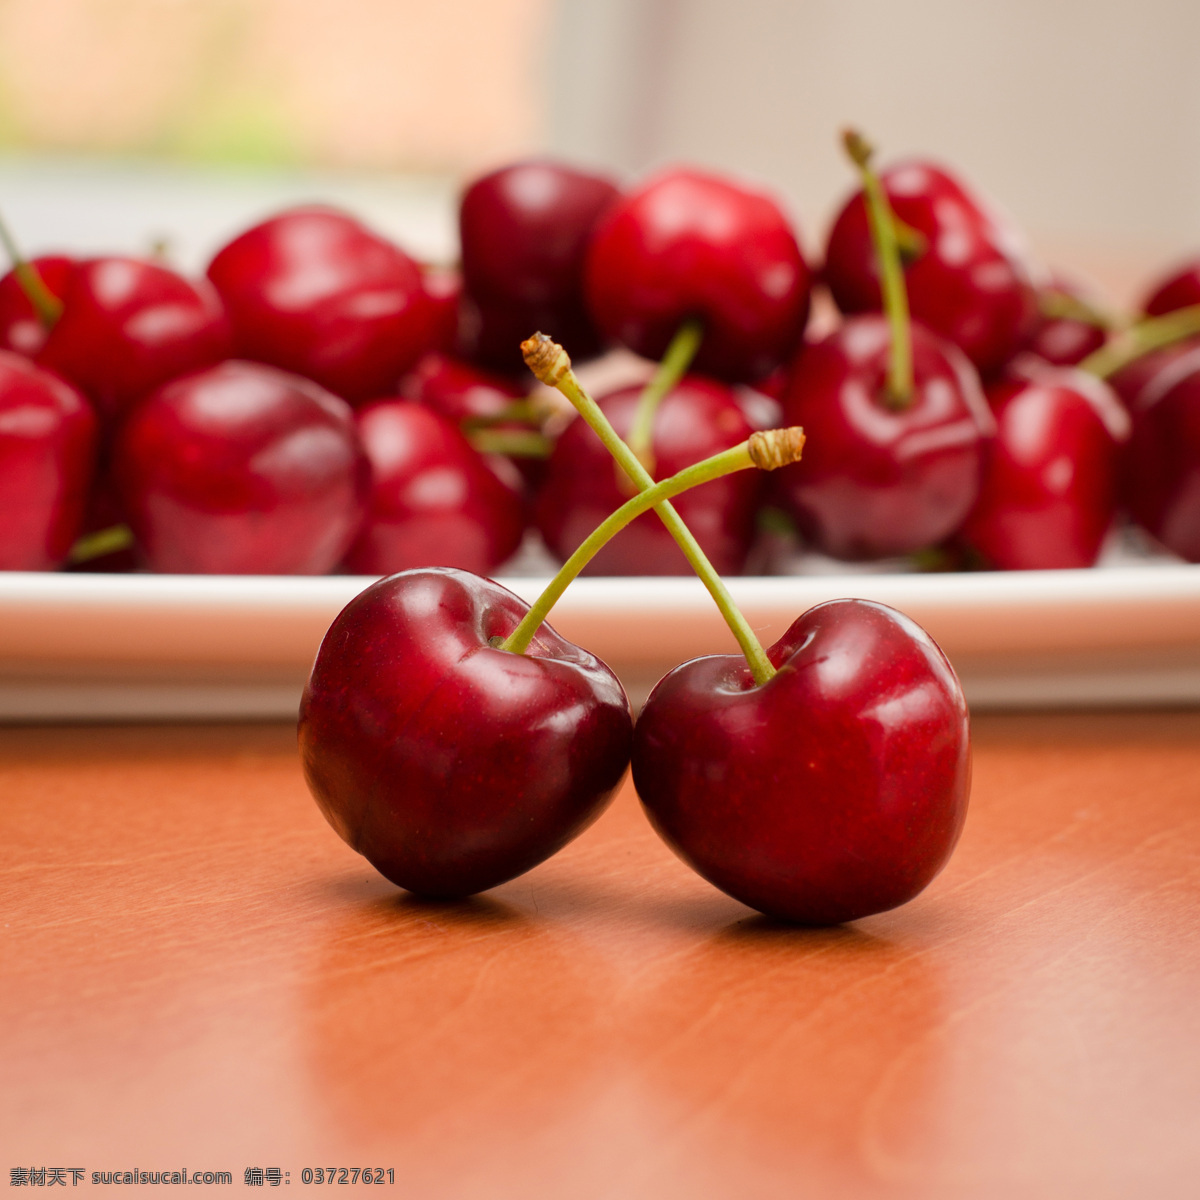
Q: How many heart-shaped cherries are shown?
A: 2